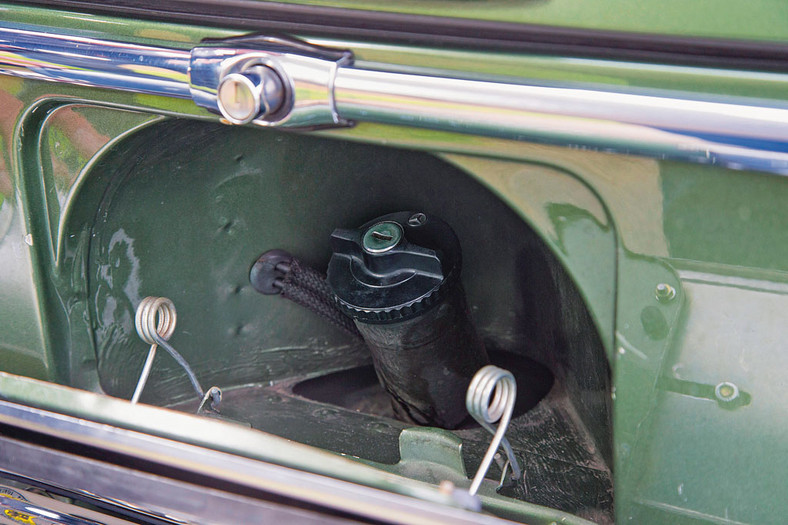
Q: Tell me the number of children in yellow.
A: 0